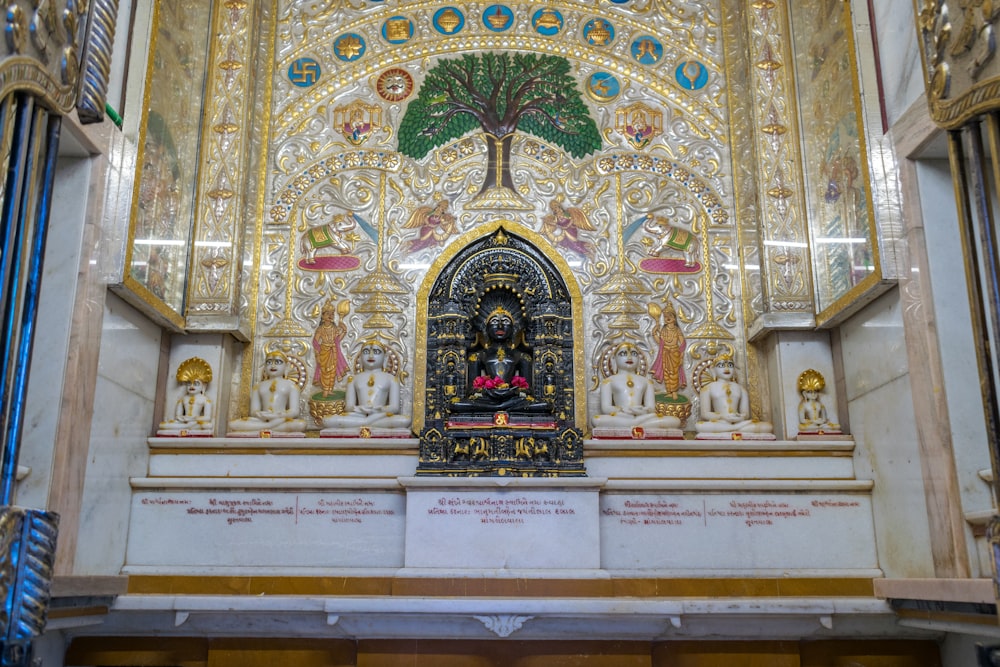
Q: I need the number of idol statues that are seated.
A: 7